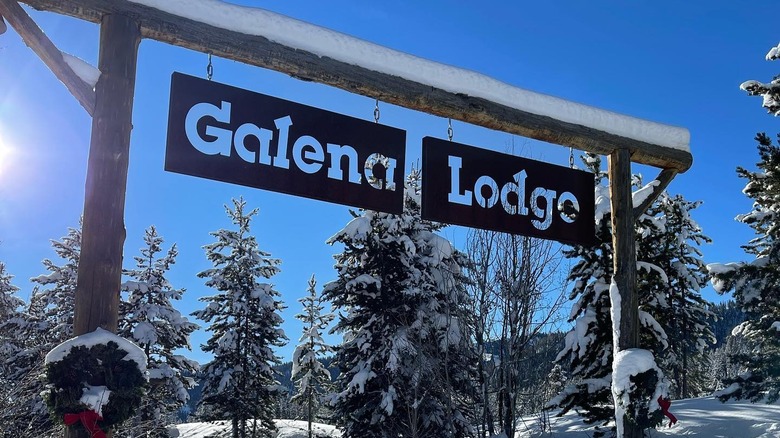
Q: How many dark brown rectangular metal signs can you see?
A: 2